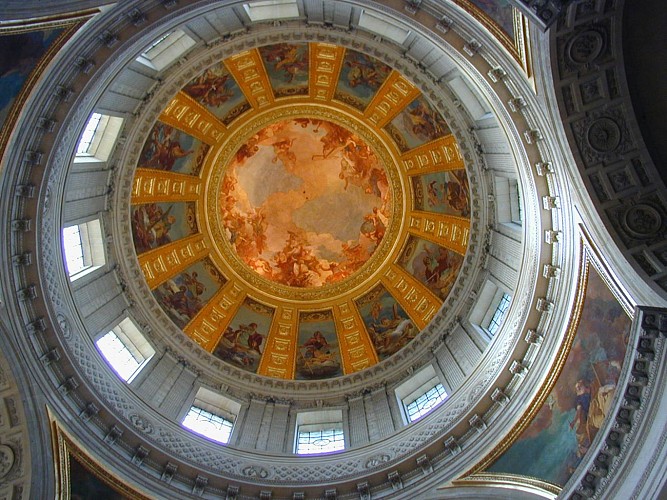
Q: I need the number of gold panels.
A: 12